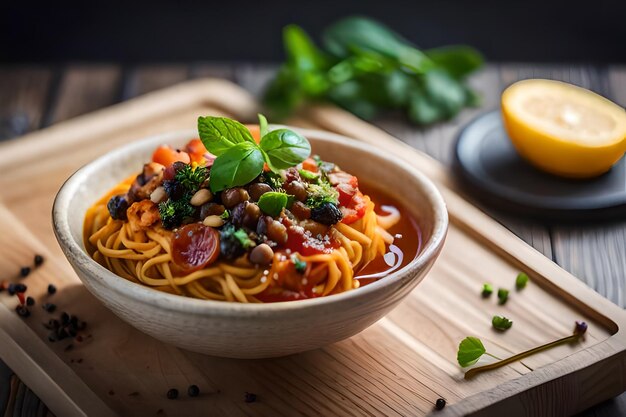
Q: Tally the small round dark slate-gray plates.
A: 1